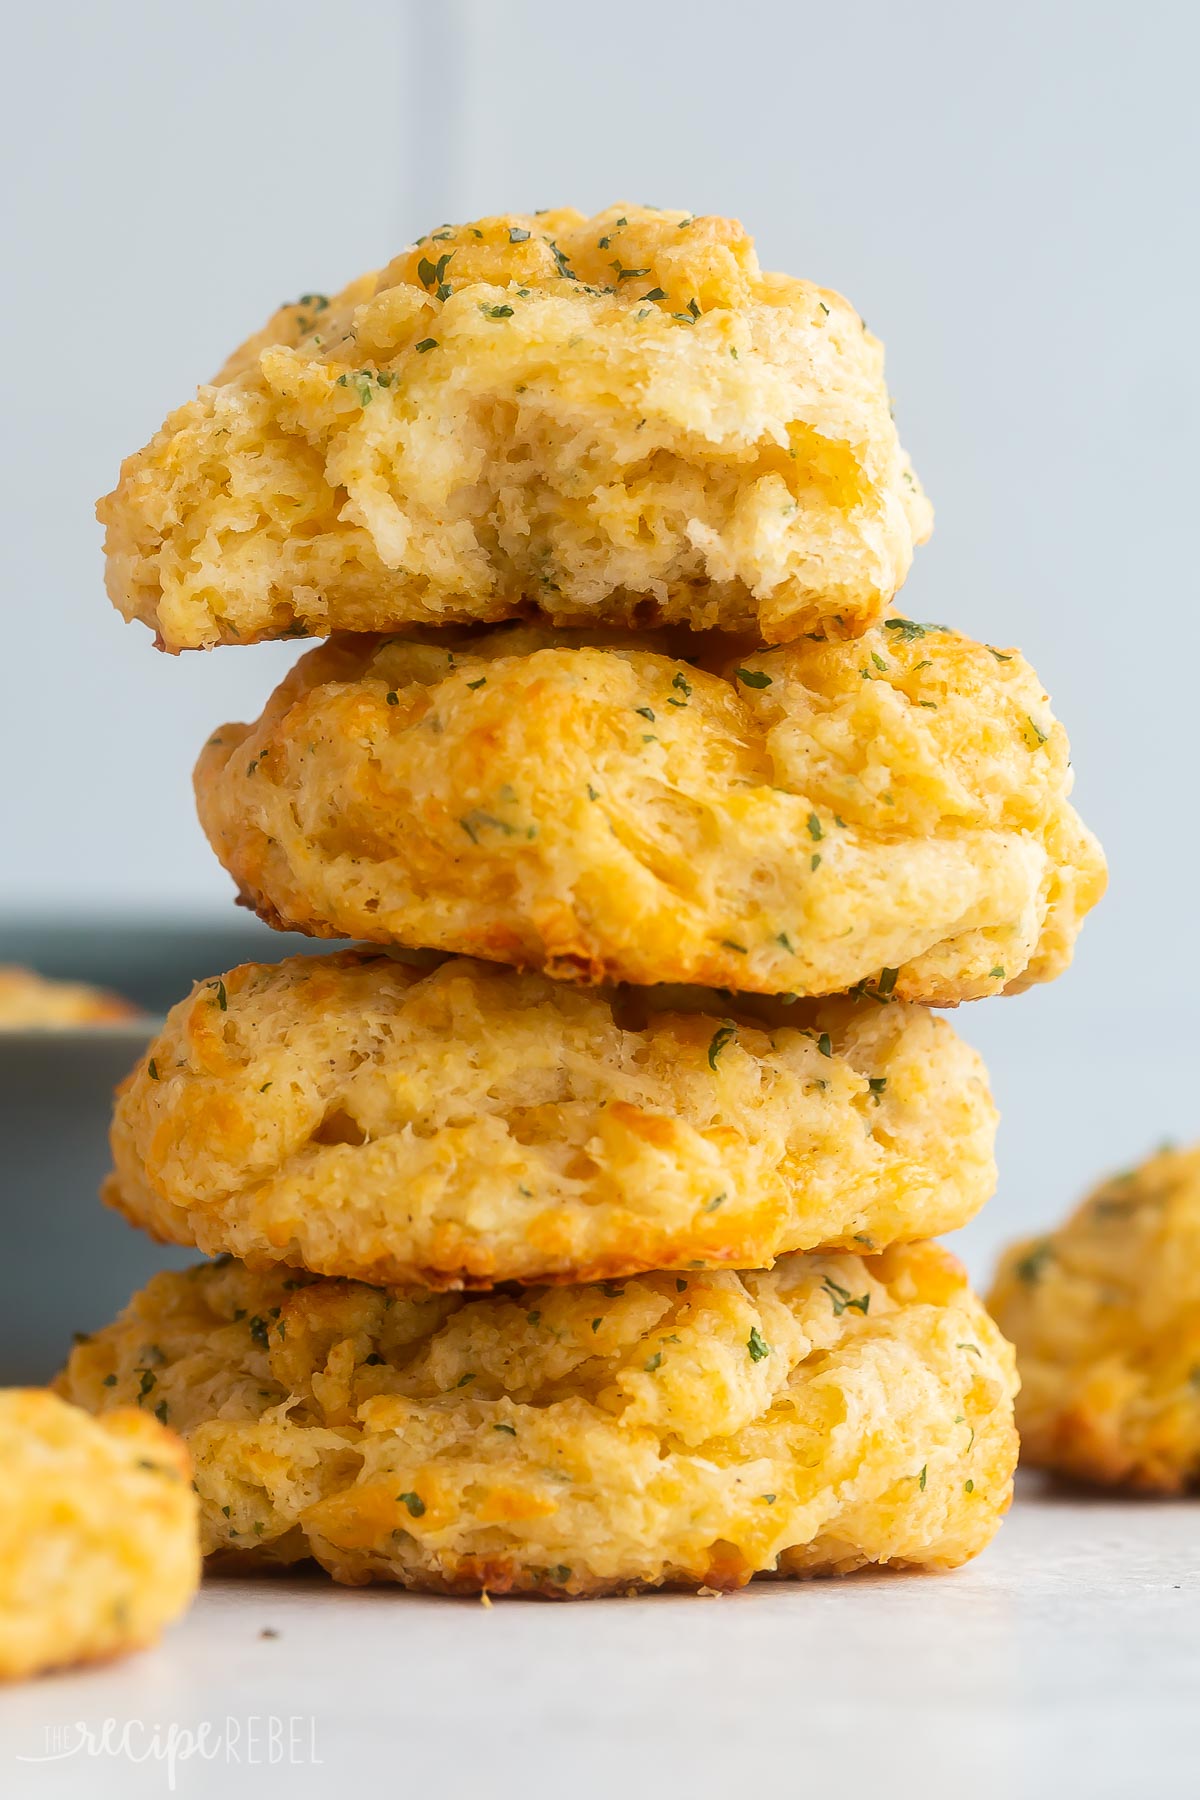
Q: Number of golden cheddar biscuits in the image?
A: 7